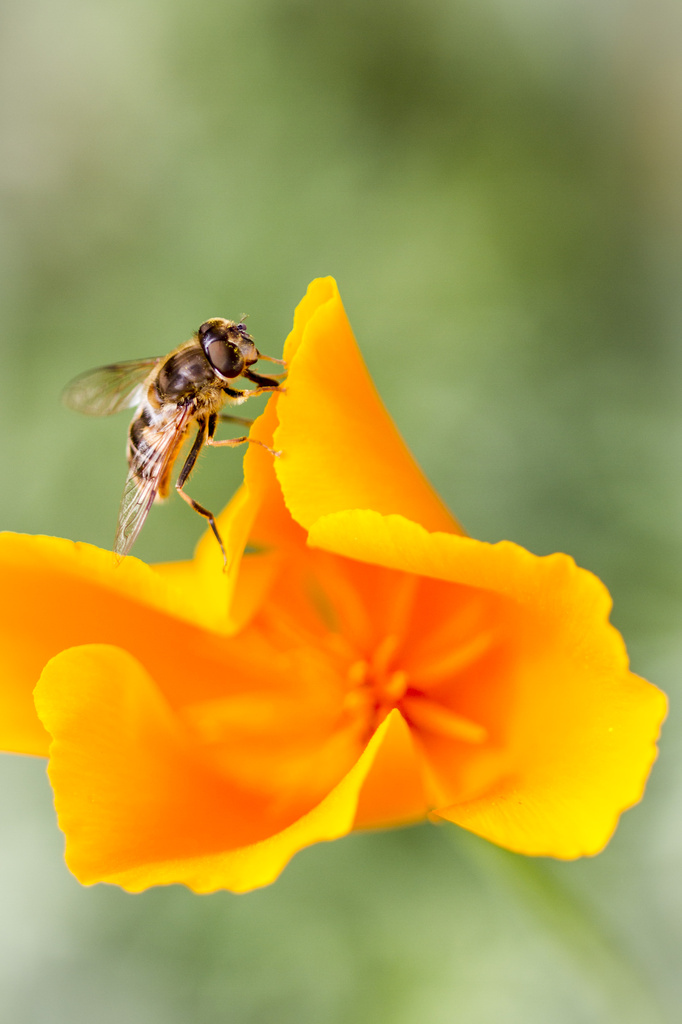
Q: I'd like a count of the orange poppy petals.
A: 4